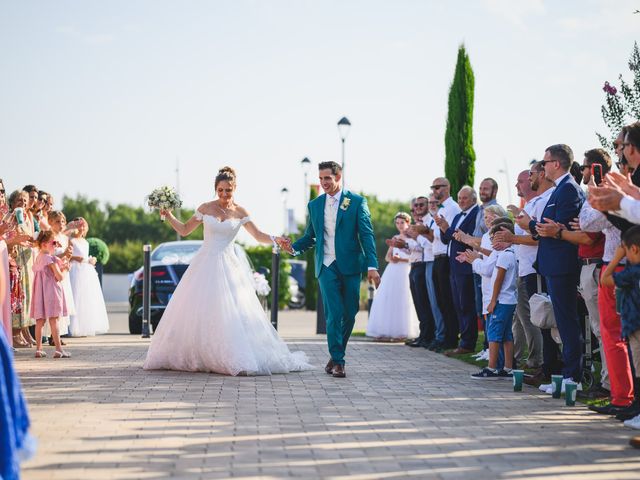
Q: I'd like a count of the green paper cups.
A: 3